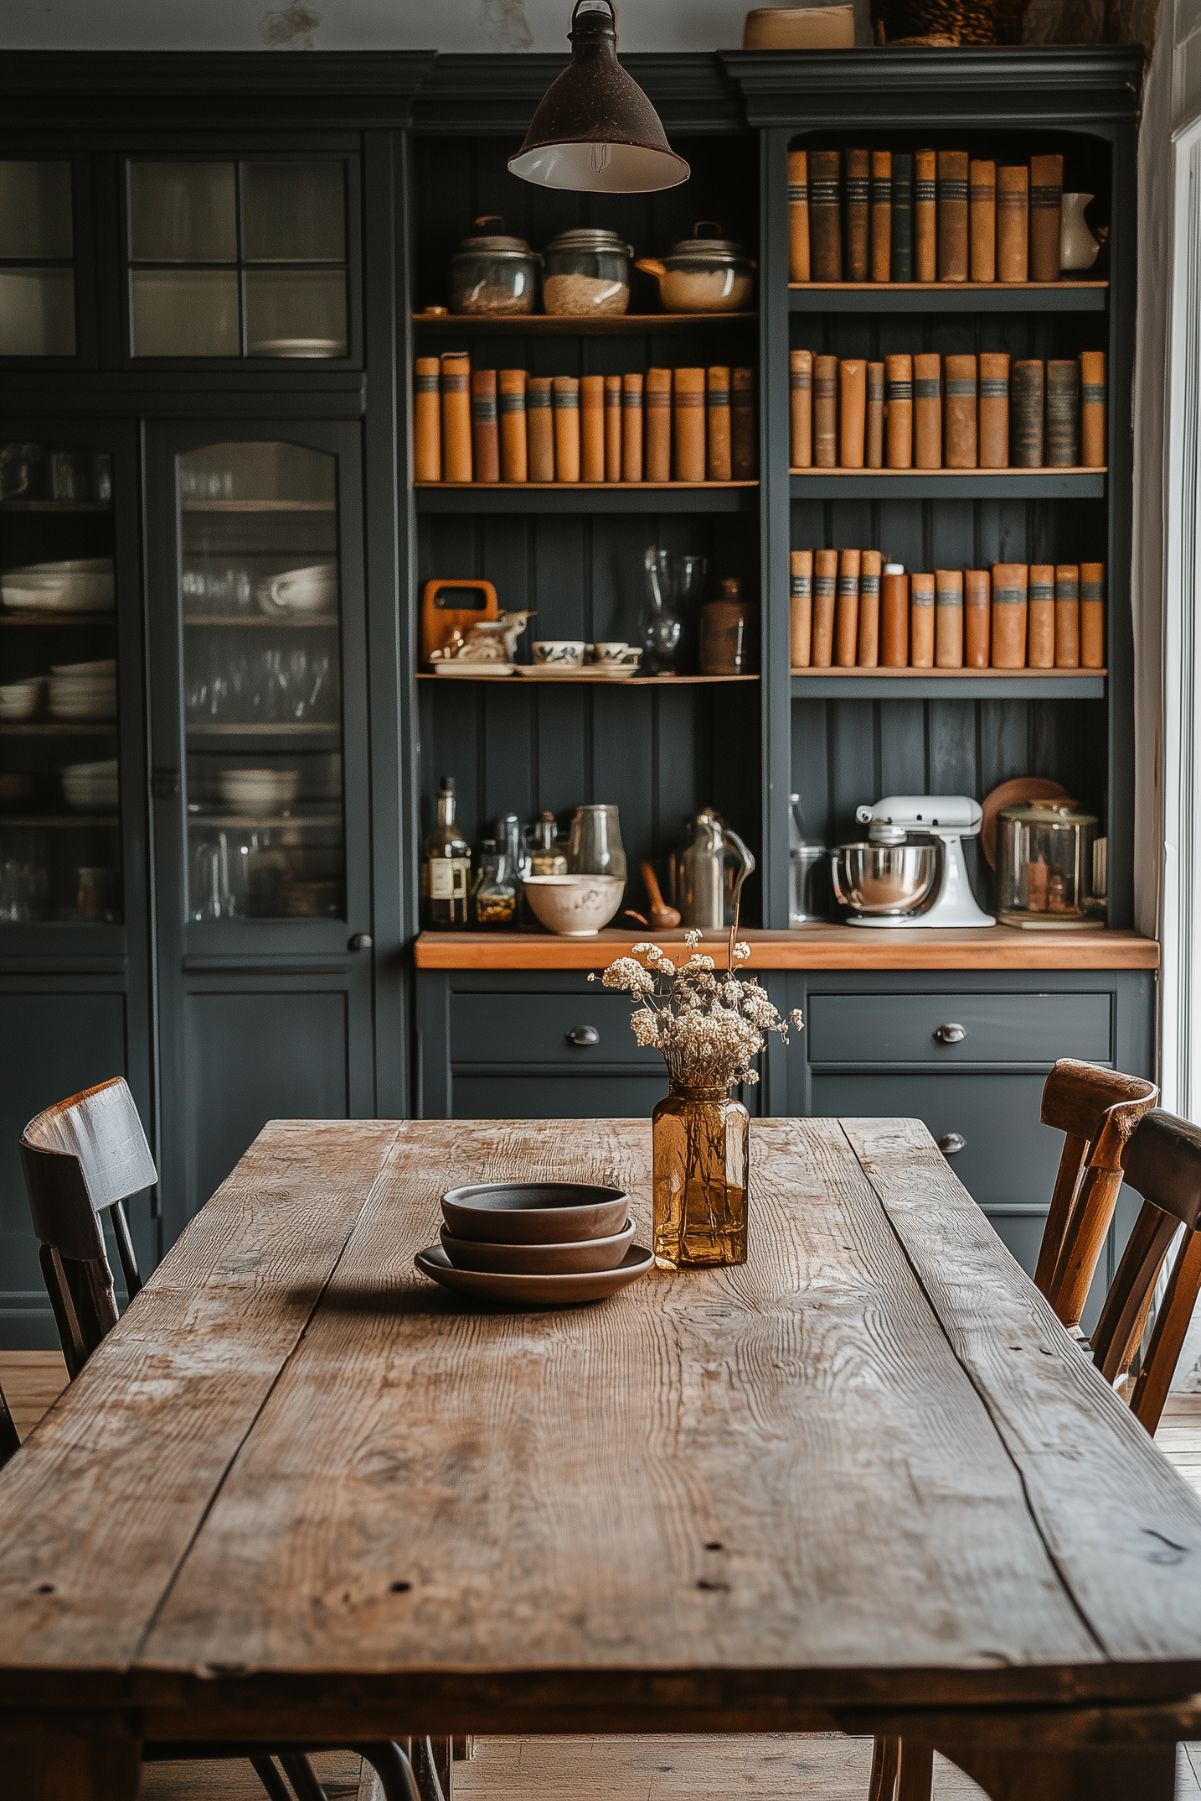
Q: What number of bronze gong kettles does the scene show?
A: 0